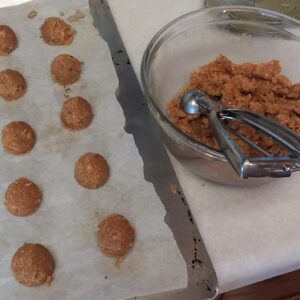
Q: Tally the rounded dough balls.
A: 10